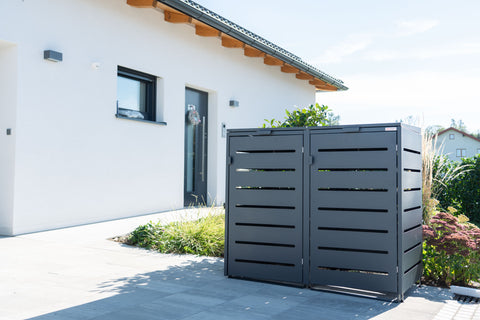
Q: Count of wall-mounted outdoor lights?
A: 2